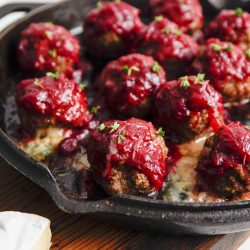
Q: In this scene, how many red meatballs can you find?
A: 11